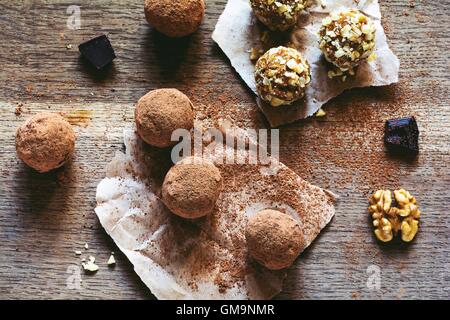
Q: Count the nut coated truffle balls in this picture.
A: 3